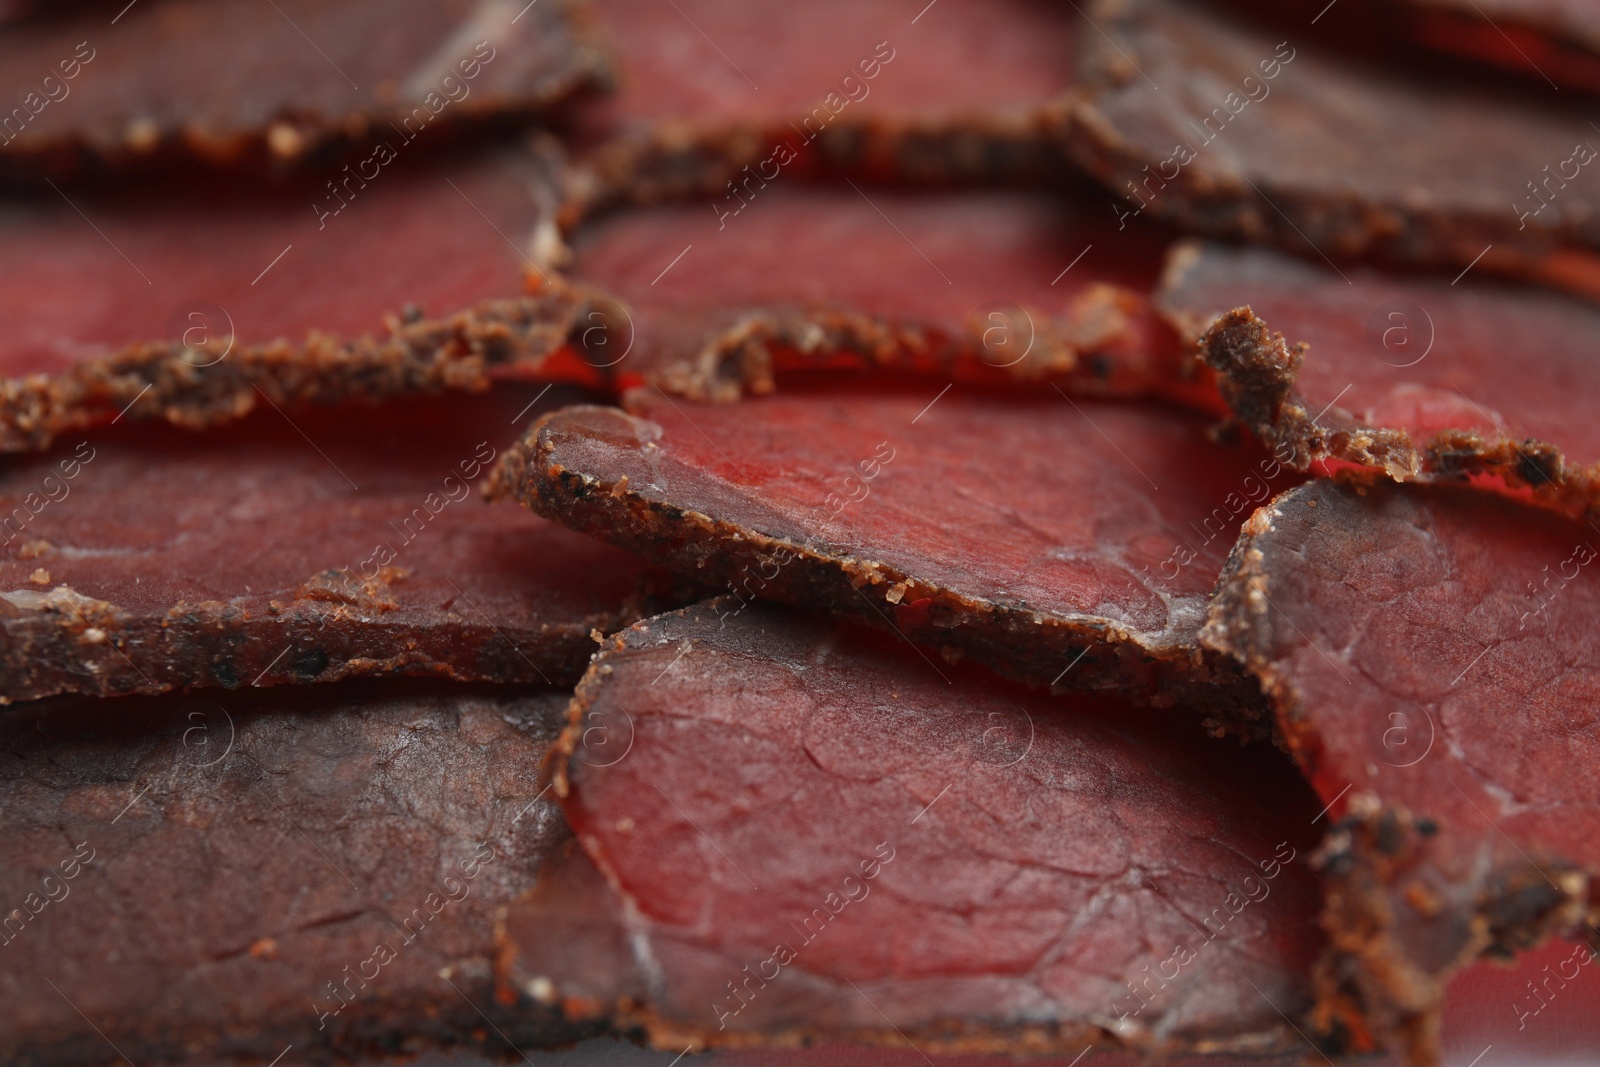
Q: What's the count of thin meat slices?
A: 12